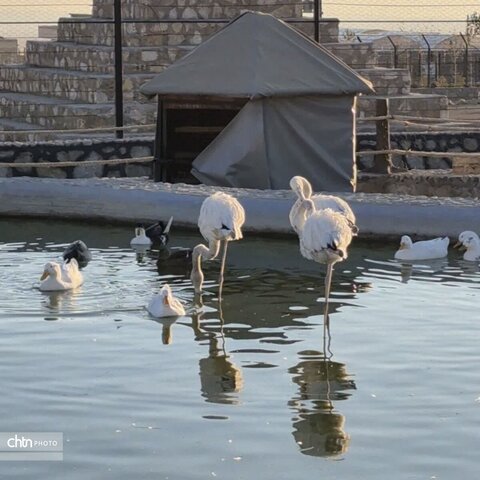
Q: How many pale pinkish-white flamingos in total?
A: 3